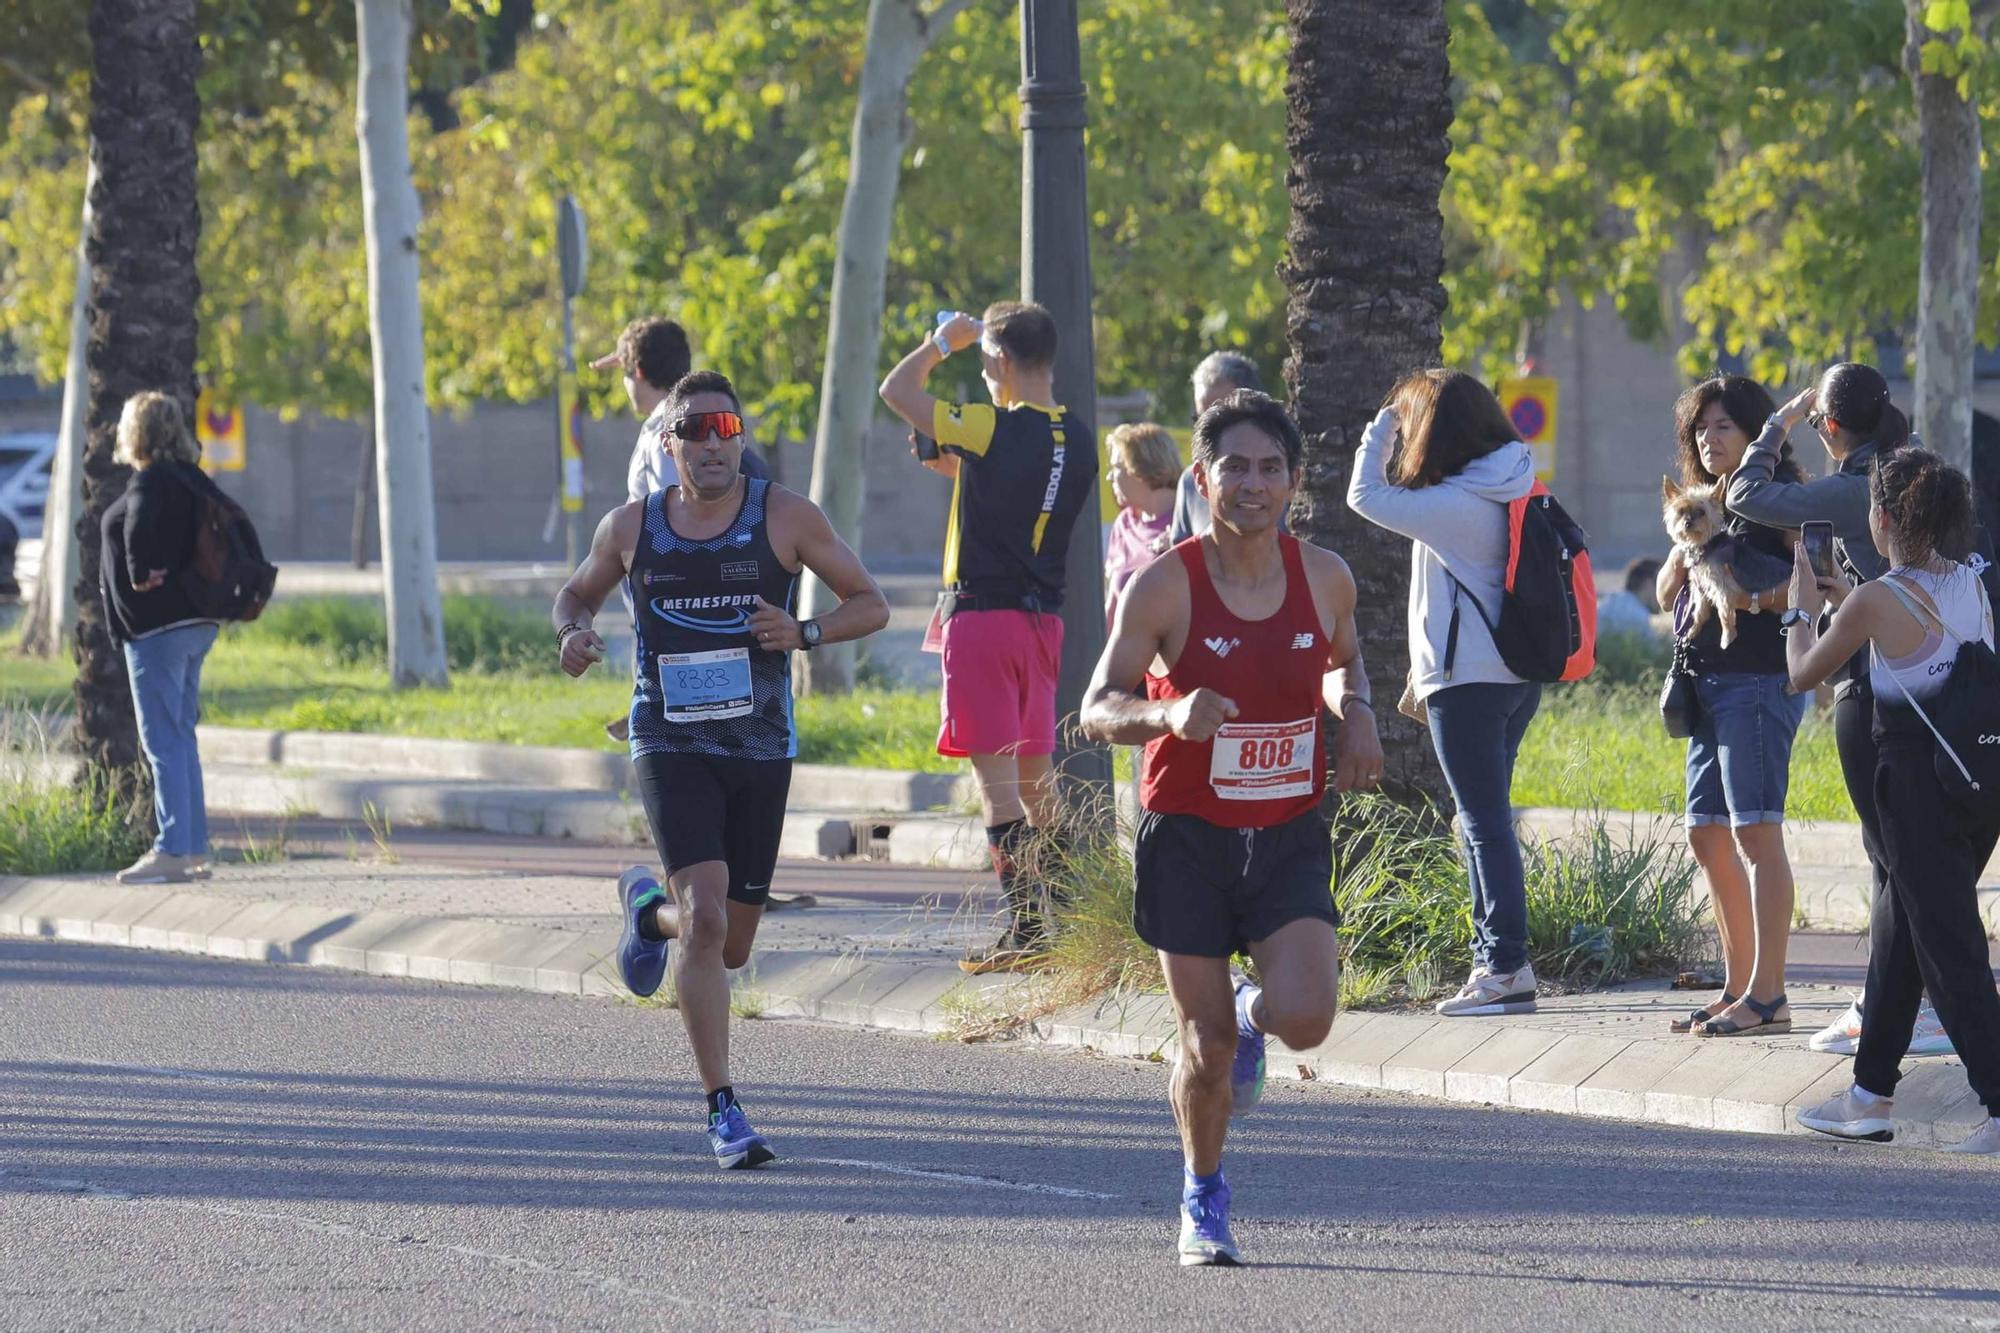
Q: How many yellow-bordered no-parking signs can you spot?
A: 3